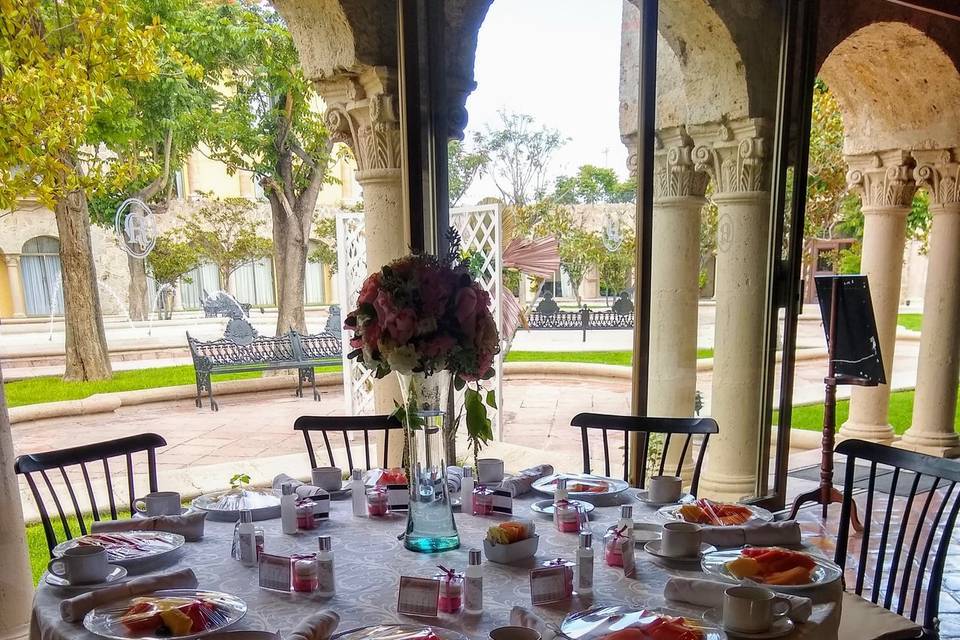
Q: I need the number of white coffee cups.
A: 8